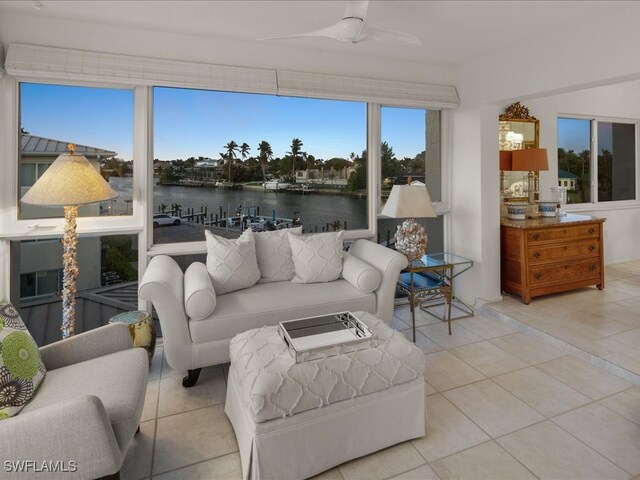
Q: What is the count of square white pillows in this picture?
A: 3